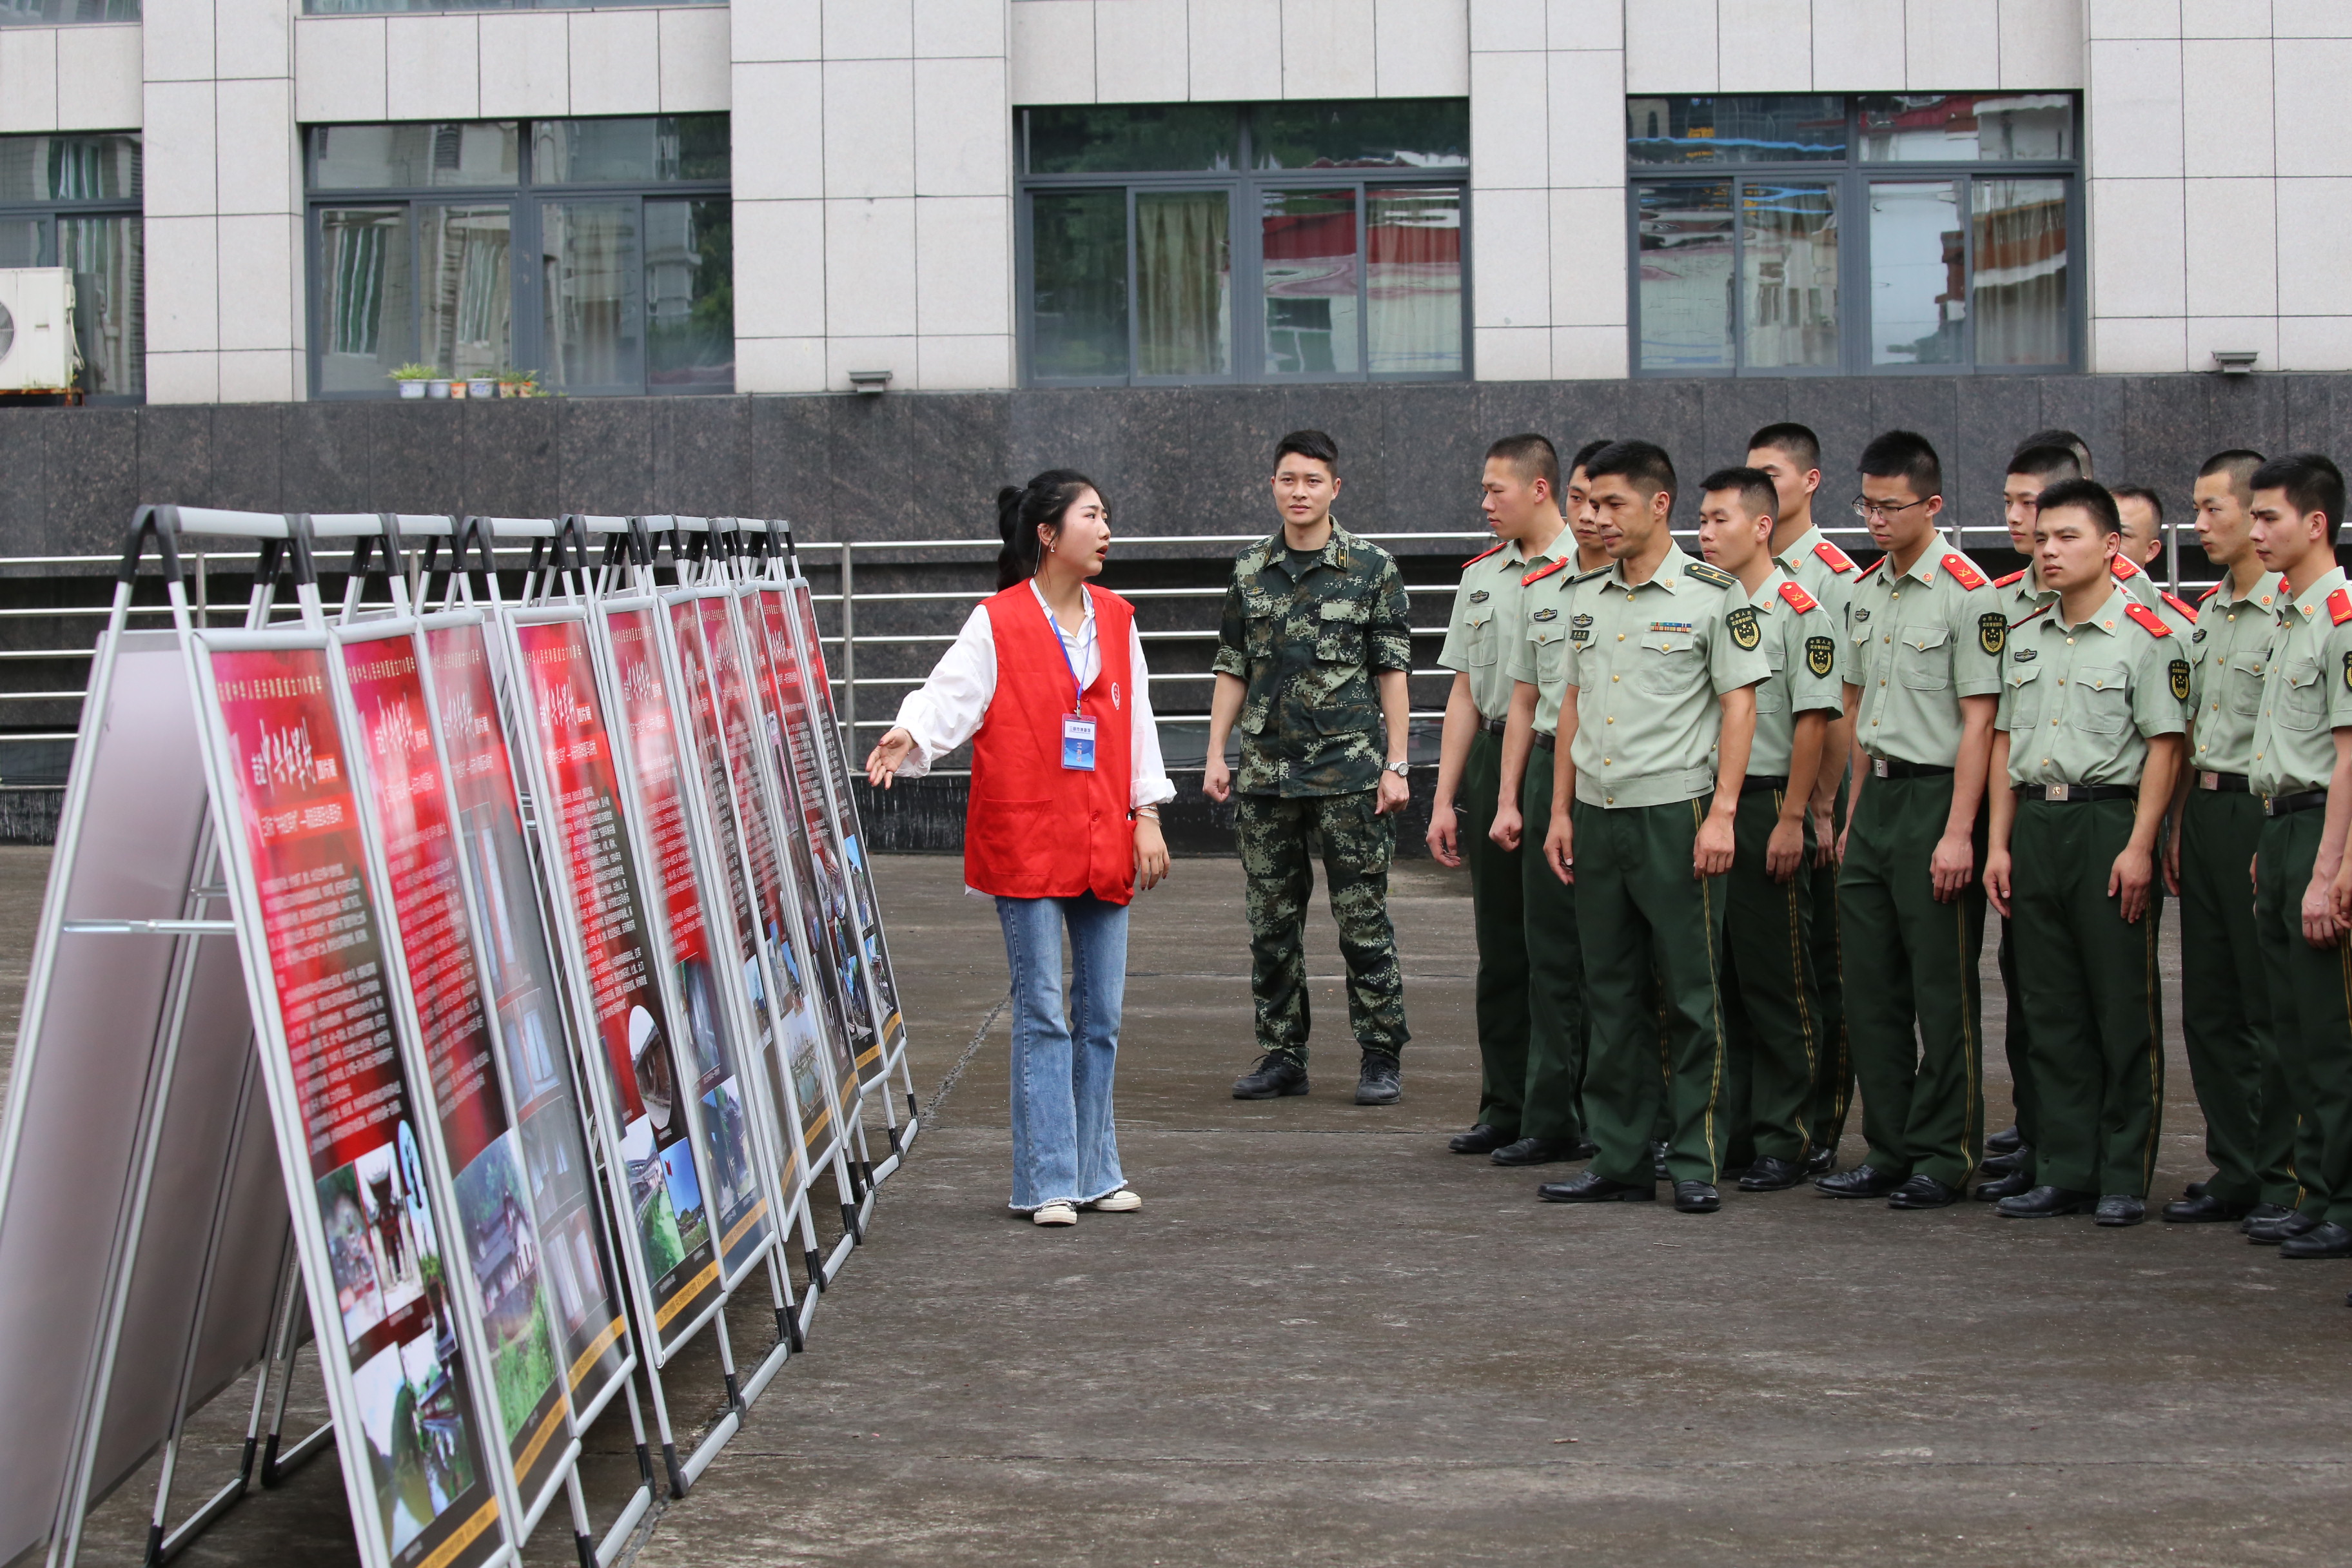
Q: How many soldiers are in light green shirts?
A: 12